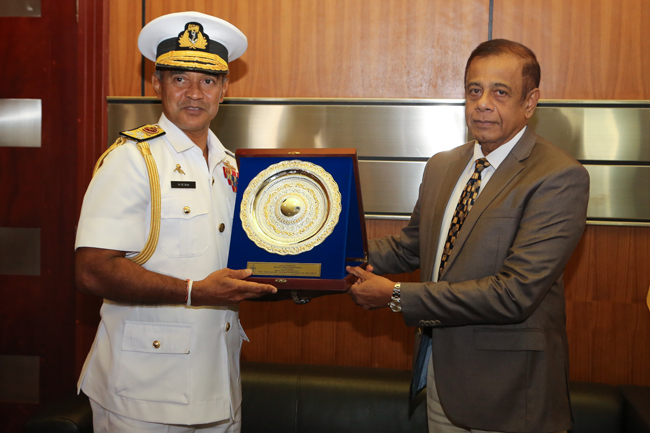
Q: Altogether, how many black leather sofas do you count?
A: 1